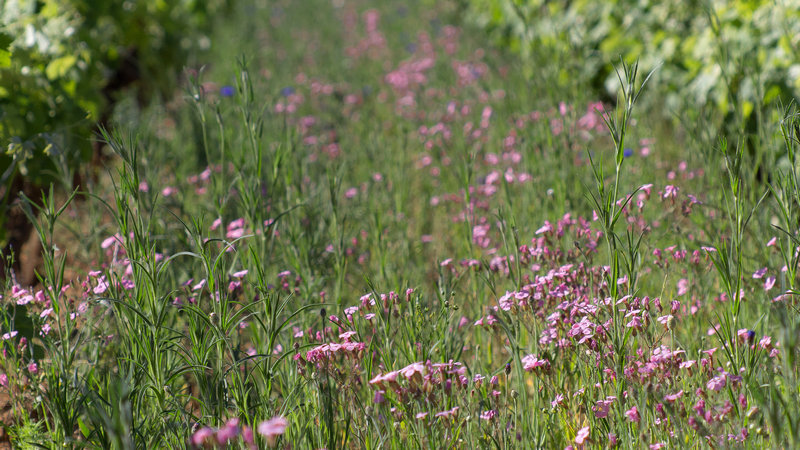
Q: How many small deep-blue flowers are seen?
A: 4